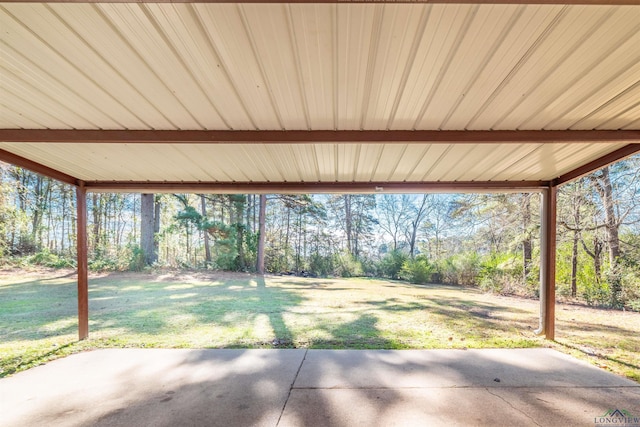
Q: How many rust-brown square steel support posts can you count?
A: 2